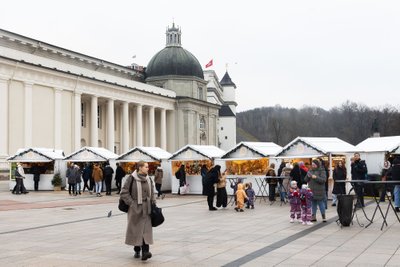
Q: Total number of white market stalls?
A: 7